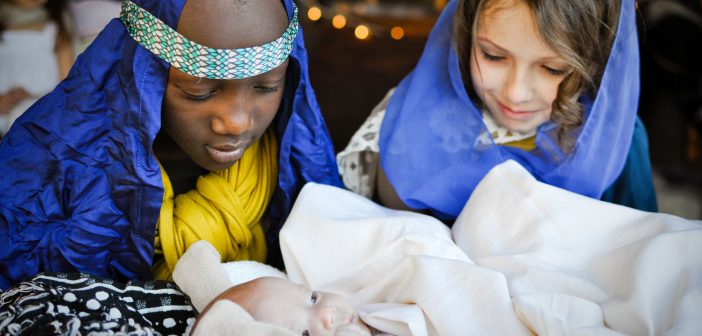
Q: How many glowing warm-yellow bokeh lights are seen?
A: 4